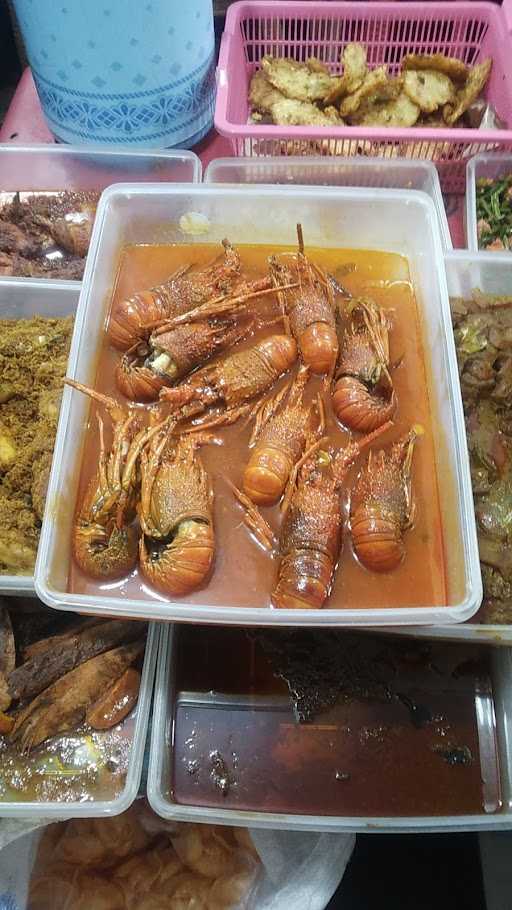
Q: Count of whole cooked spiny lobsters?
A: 10